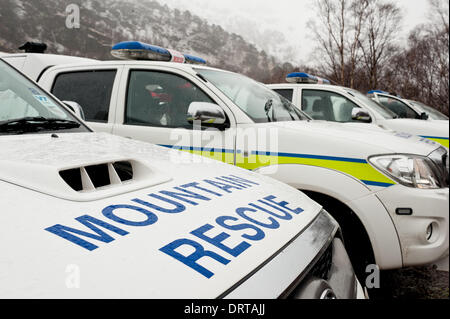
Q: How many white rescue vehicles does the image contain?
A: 4